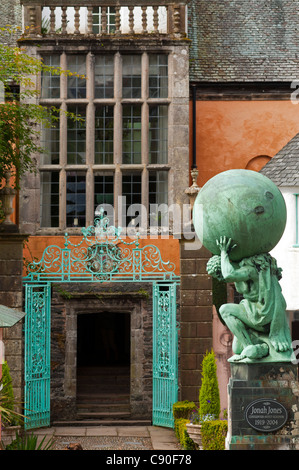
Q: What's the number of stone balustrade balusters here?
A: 9